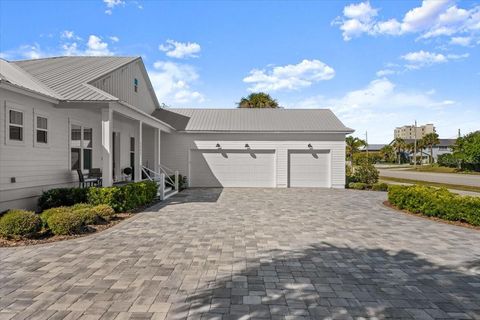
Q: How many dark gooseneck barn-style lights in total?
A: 3